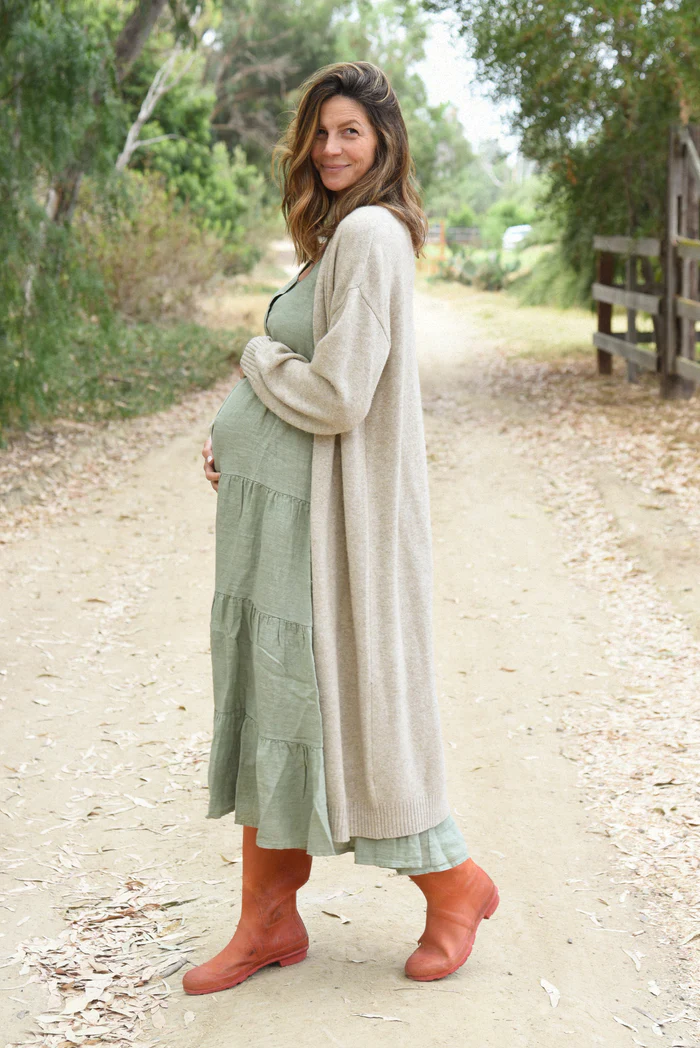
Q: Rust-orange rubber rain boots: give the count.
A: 2